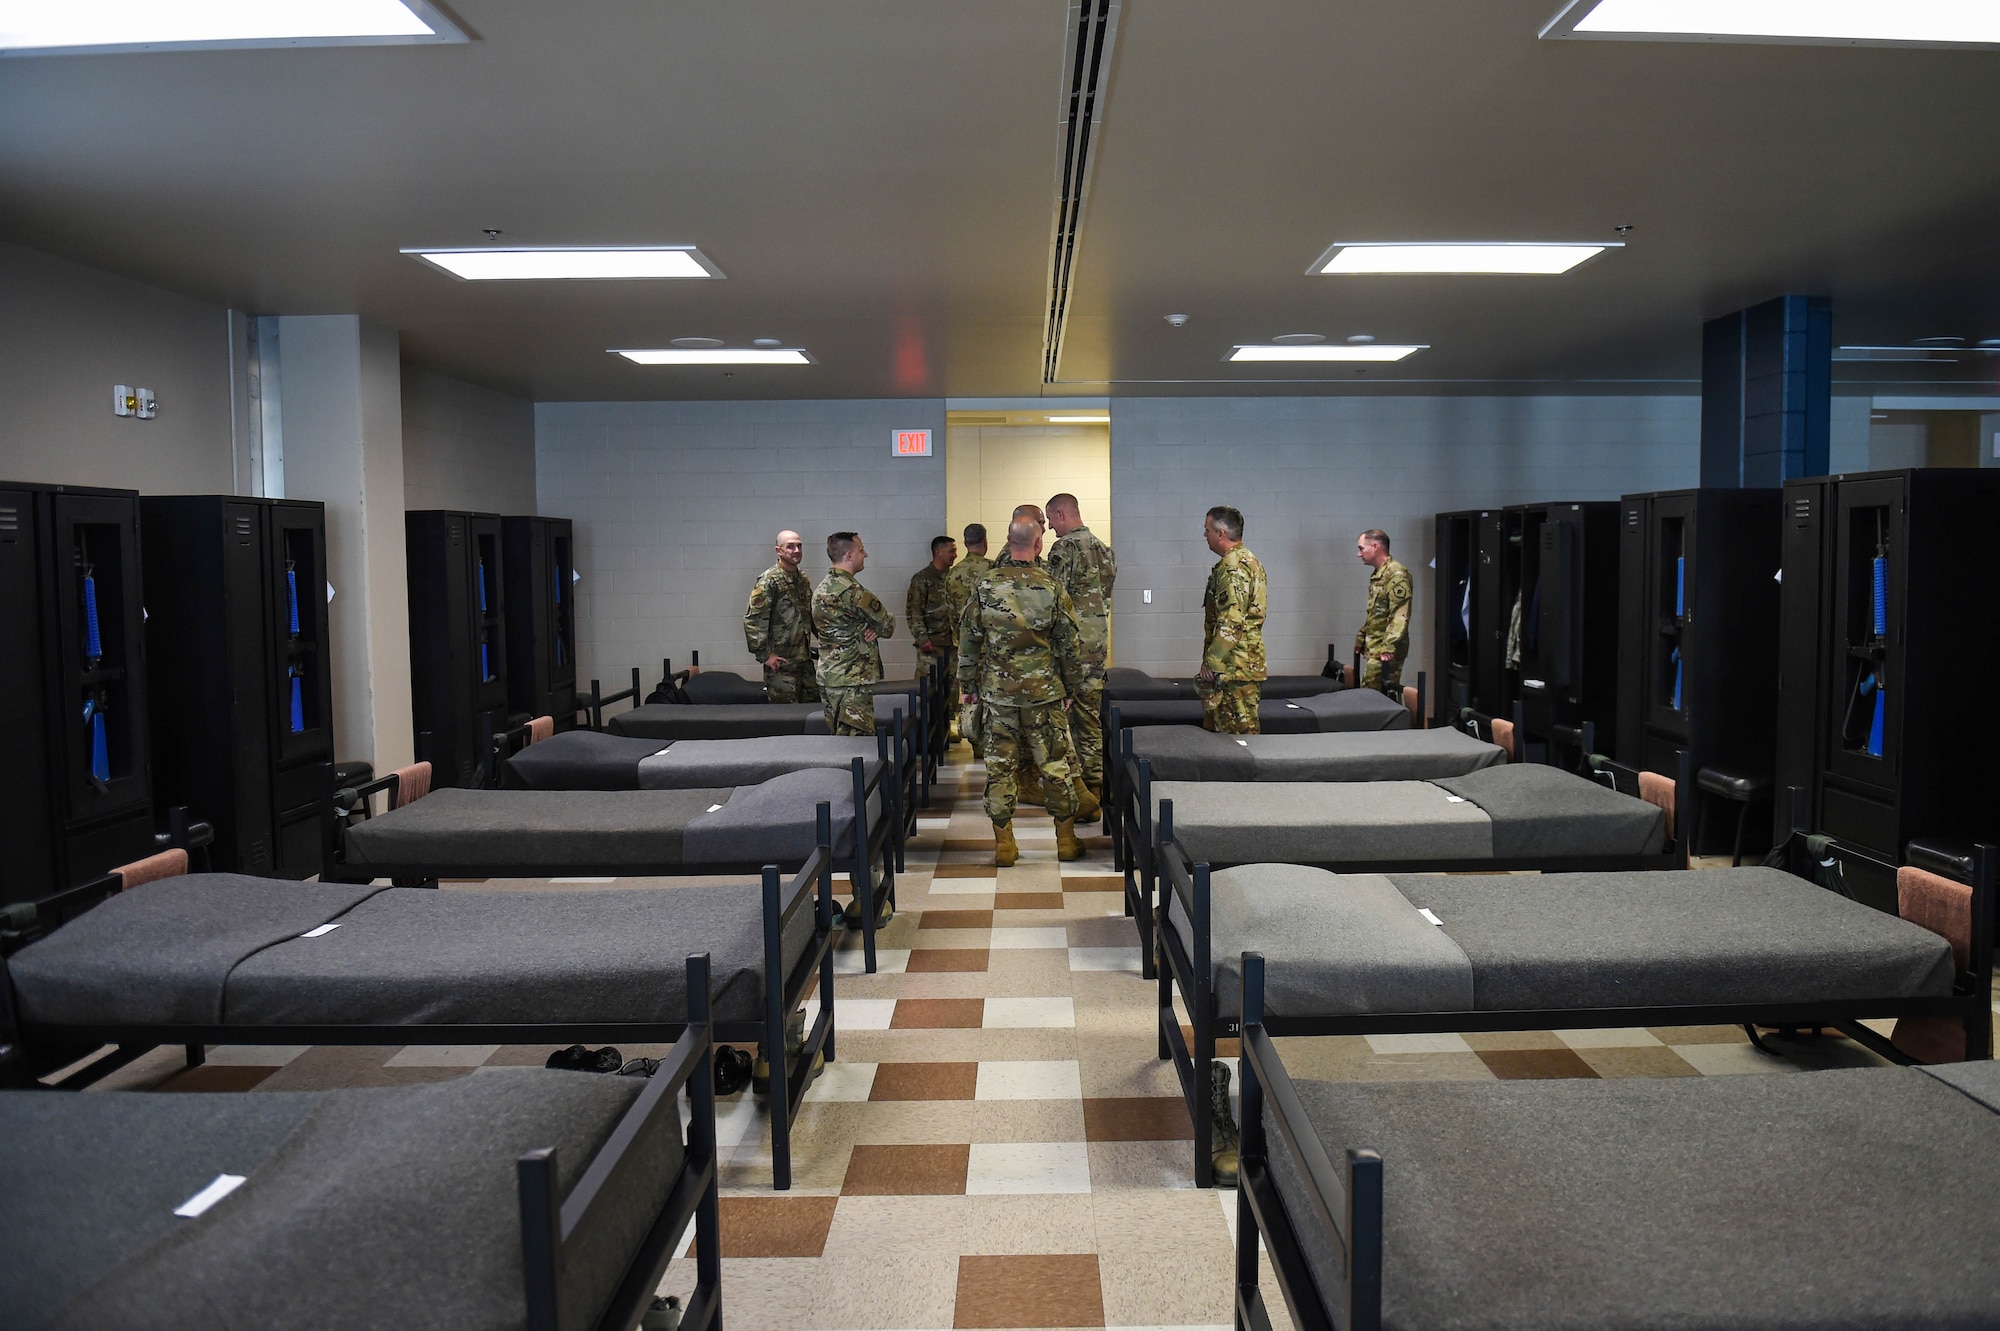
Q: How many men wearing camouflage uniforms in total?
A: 9